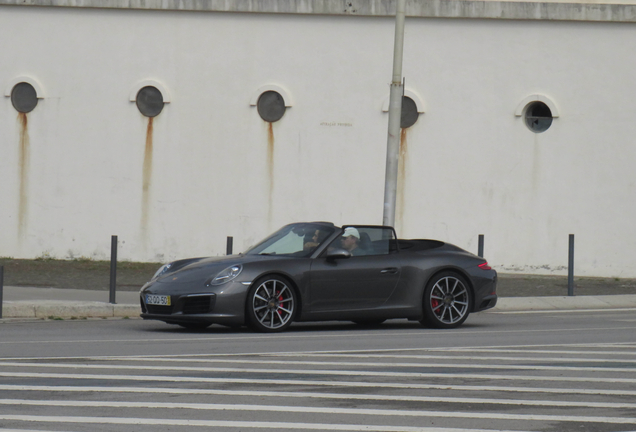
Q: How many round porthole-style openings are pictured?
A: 5